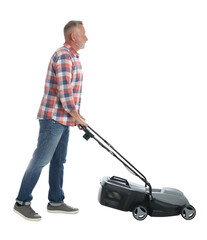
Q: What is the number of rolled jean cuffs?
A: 2